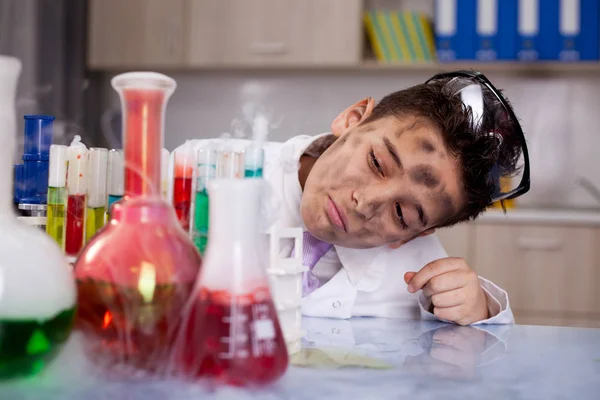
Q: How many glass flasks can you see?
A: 3